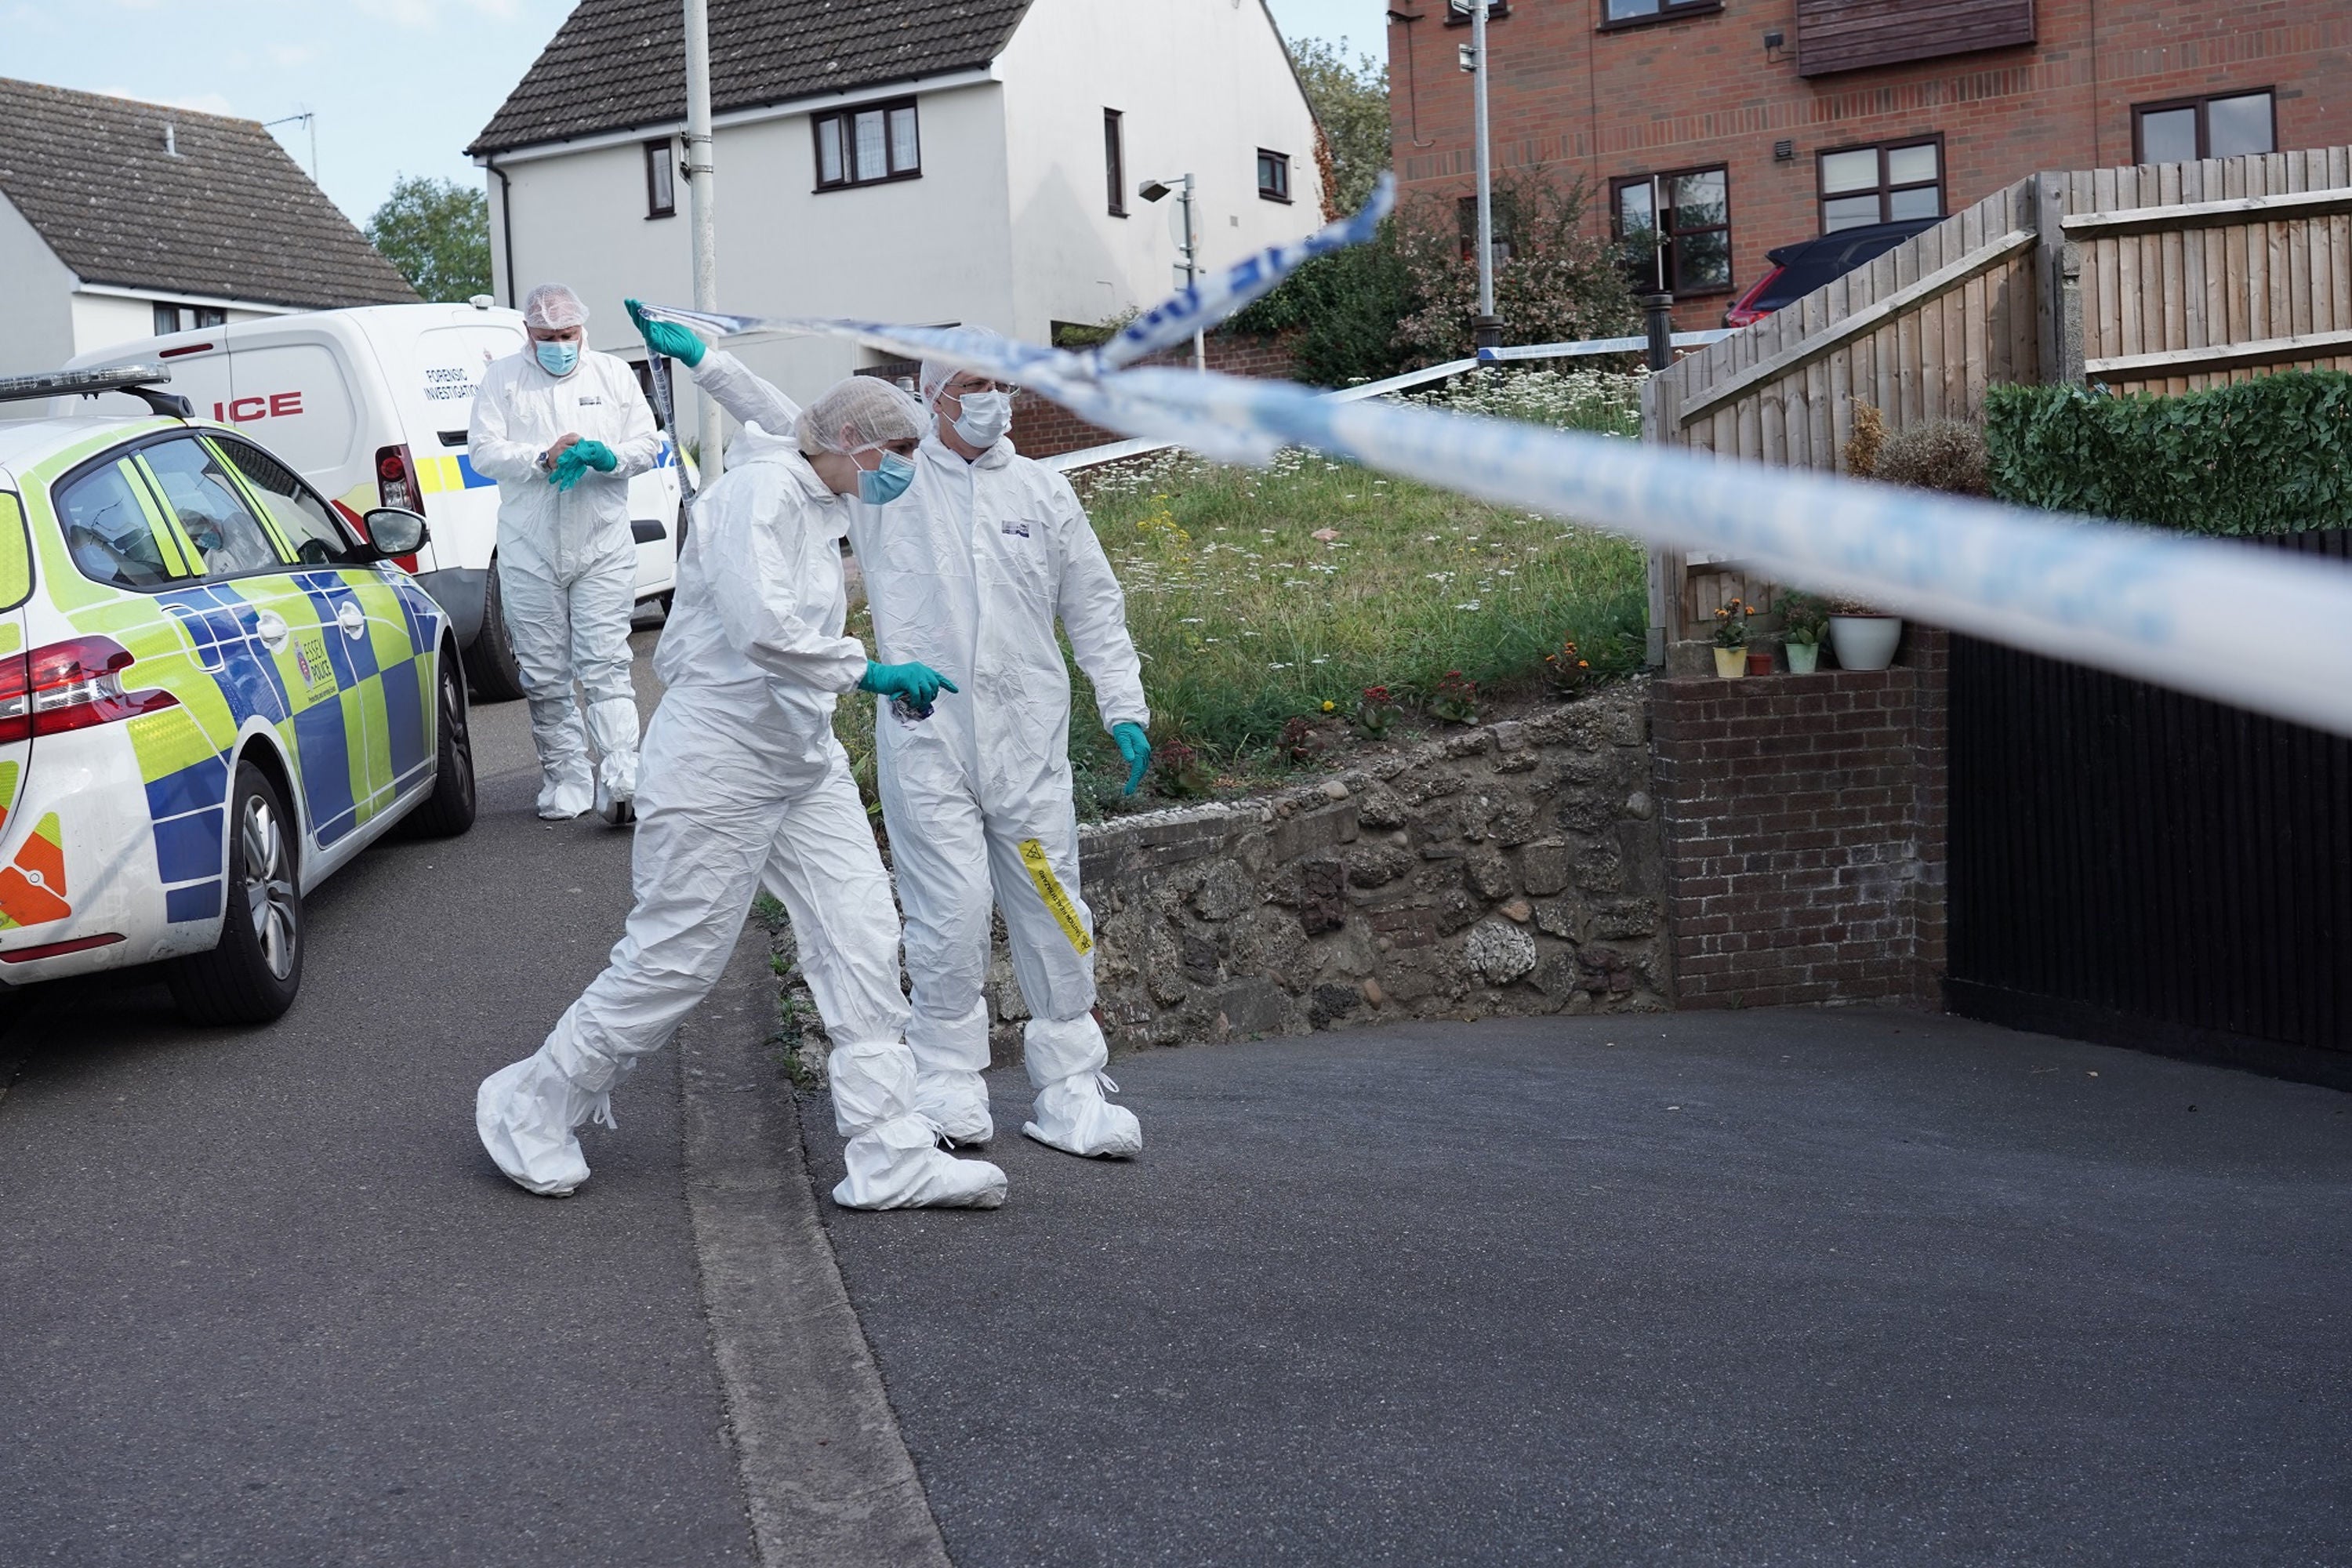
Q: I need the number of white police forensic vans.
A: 1